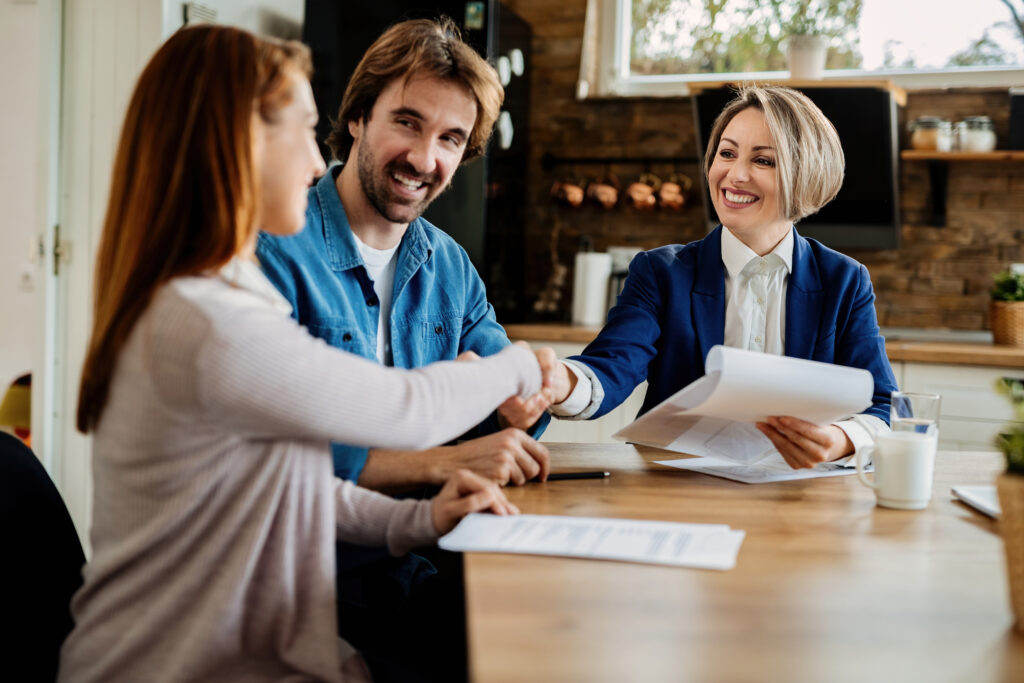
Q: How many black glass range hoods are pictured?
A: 1